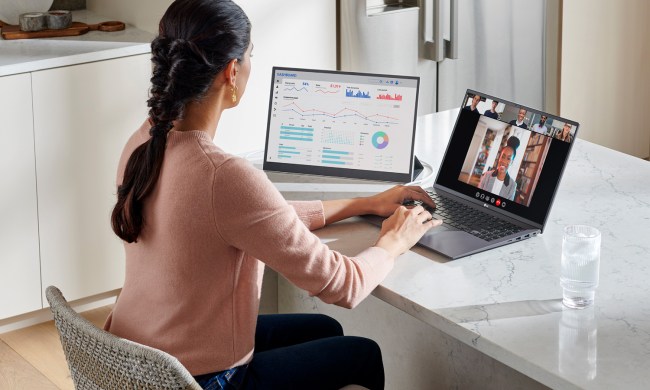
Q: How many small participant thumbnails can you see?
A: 5